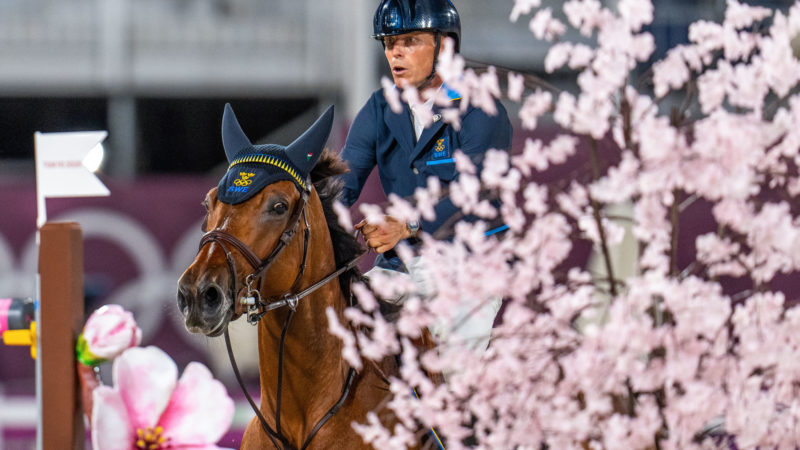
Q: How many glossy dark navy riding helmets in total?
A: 1